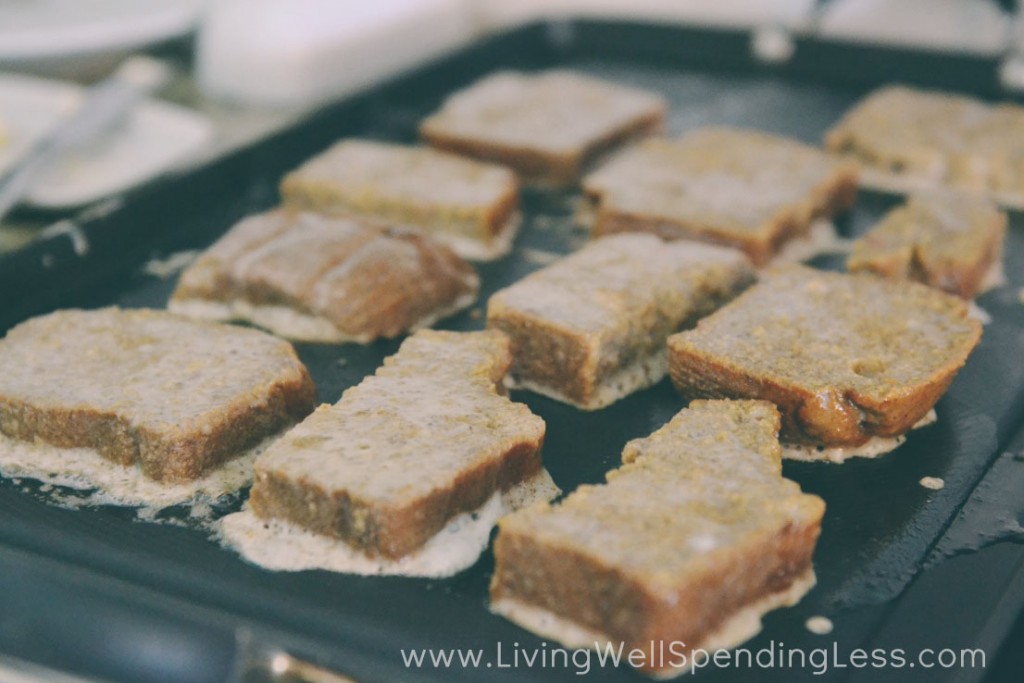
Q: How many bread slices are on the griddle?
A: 11